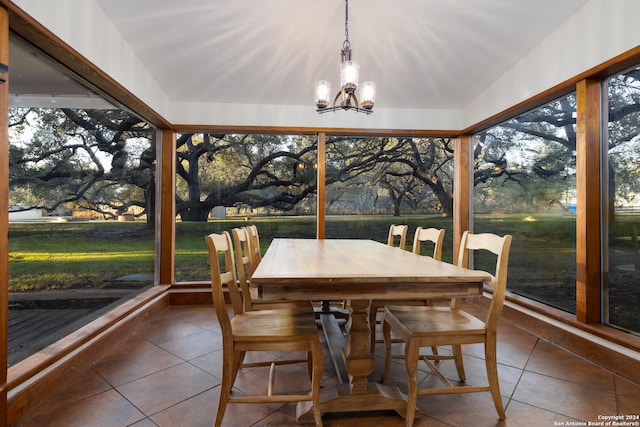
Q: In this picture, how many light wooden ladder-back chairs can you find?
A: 6